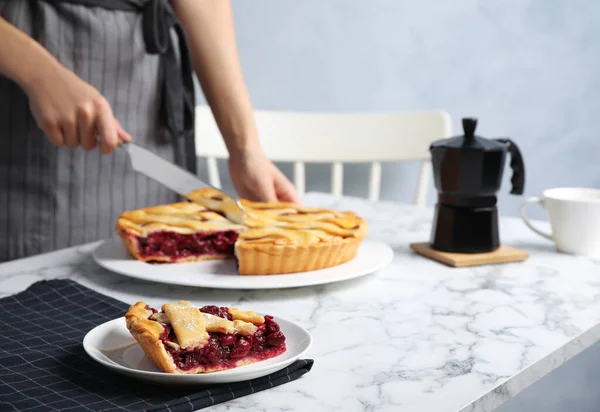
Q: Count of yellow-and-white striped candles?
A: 0